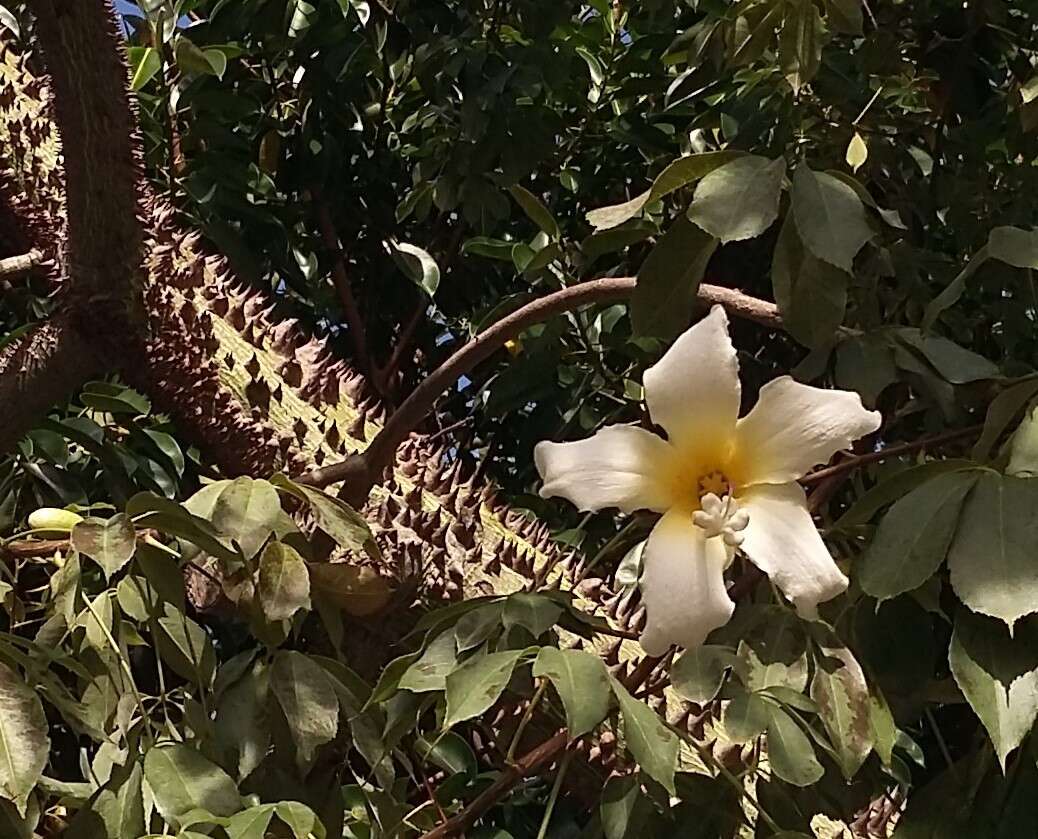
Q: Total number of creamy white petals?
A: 5